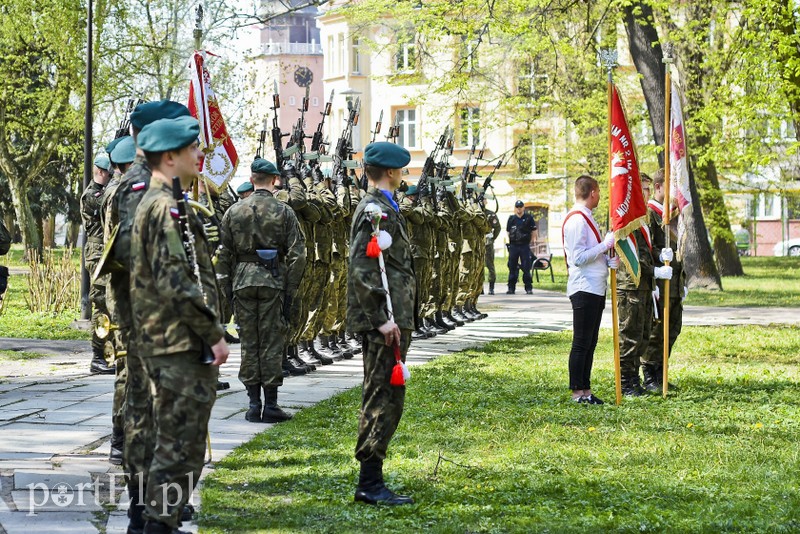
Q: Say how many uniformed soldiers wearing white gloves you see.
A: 2